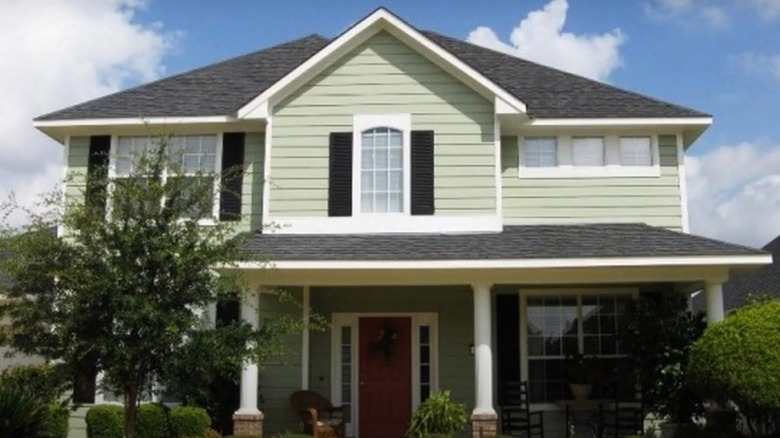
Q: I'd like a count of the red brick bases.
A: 2